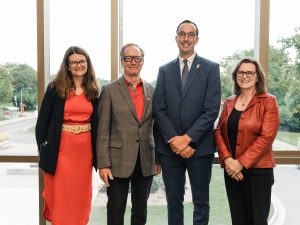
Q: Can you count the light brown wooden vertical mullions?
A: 3